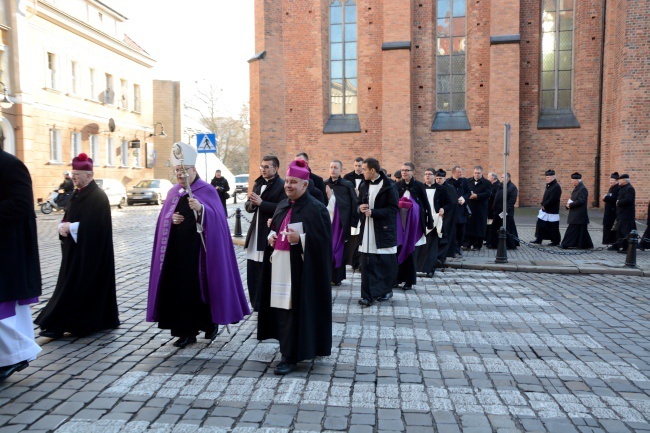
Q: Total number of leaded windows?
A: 3